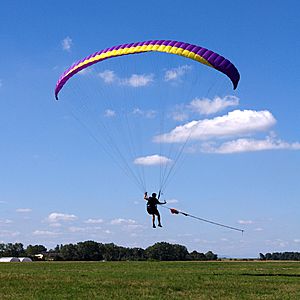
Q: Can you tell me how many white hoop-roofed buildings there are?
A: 2